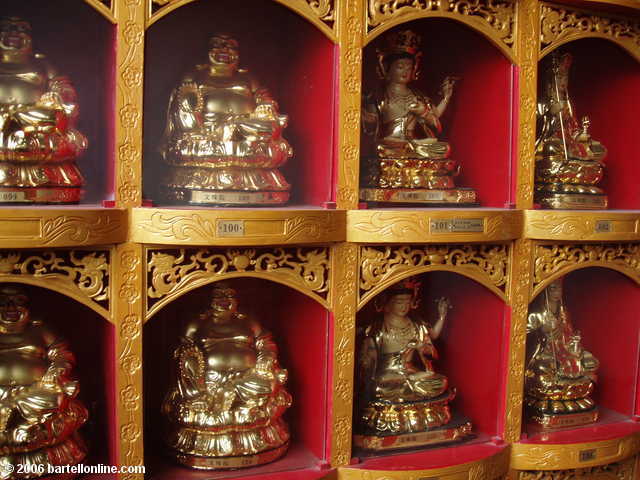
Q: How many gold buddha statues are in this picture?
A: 8